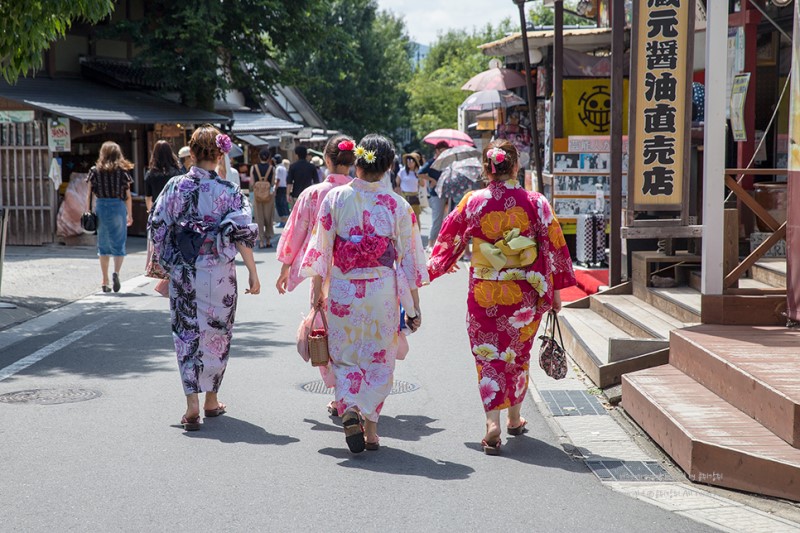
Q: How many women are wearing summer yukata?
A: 4